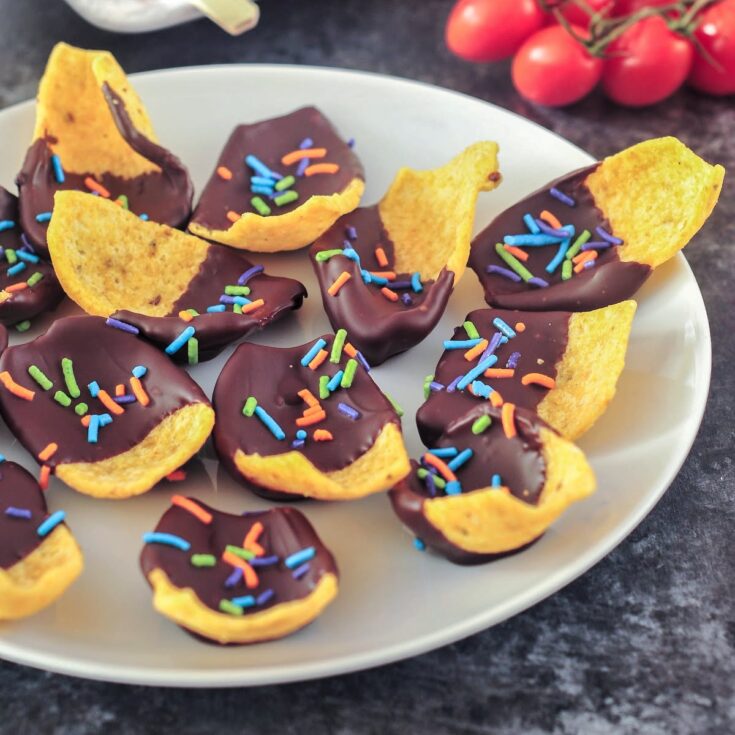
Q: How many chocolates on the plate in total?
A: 12